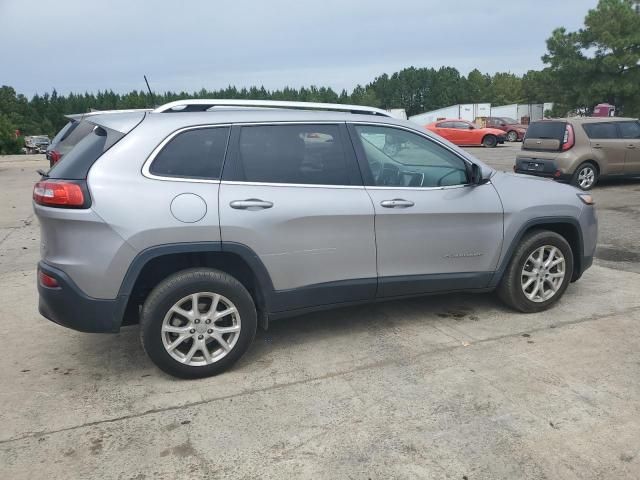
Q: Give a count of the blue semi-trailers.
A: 0